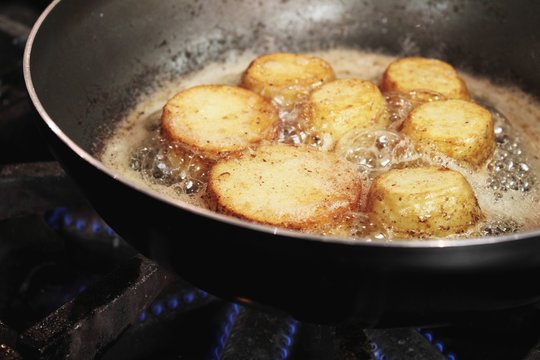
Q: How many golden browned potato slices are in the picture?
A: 7